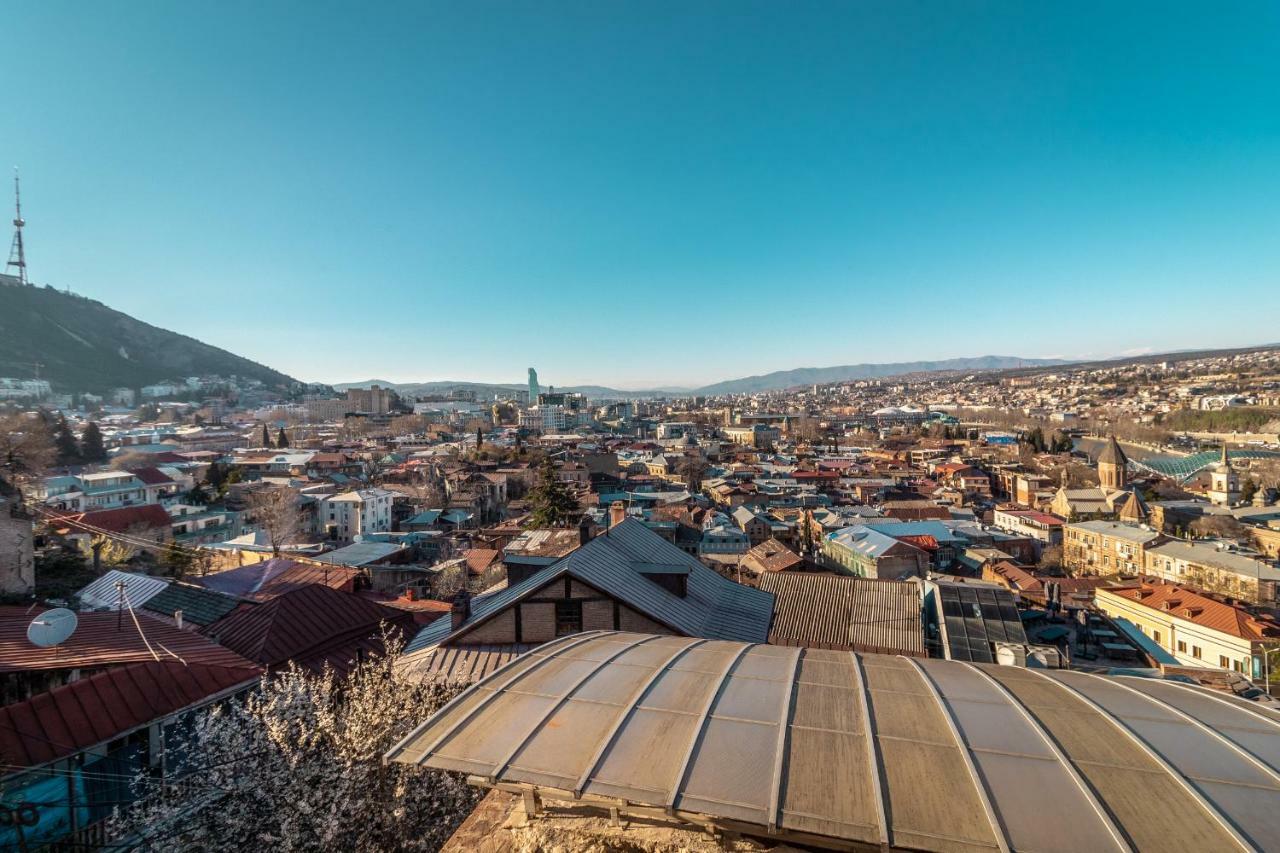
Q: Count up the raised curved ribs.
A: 13